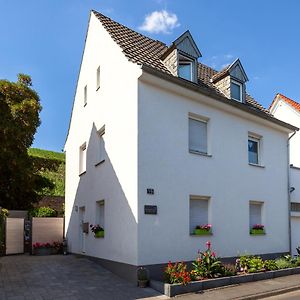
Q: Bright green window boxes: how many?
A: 3